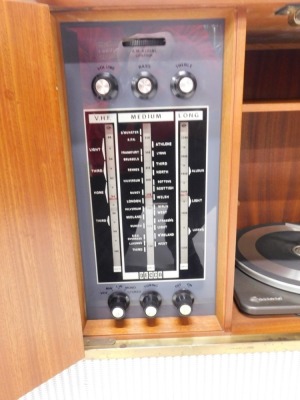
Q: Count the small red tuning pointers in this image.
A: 3